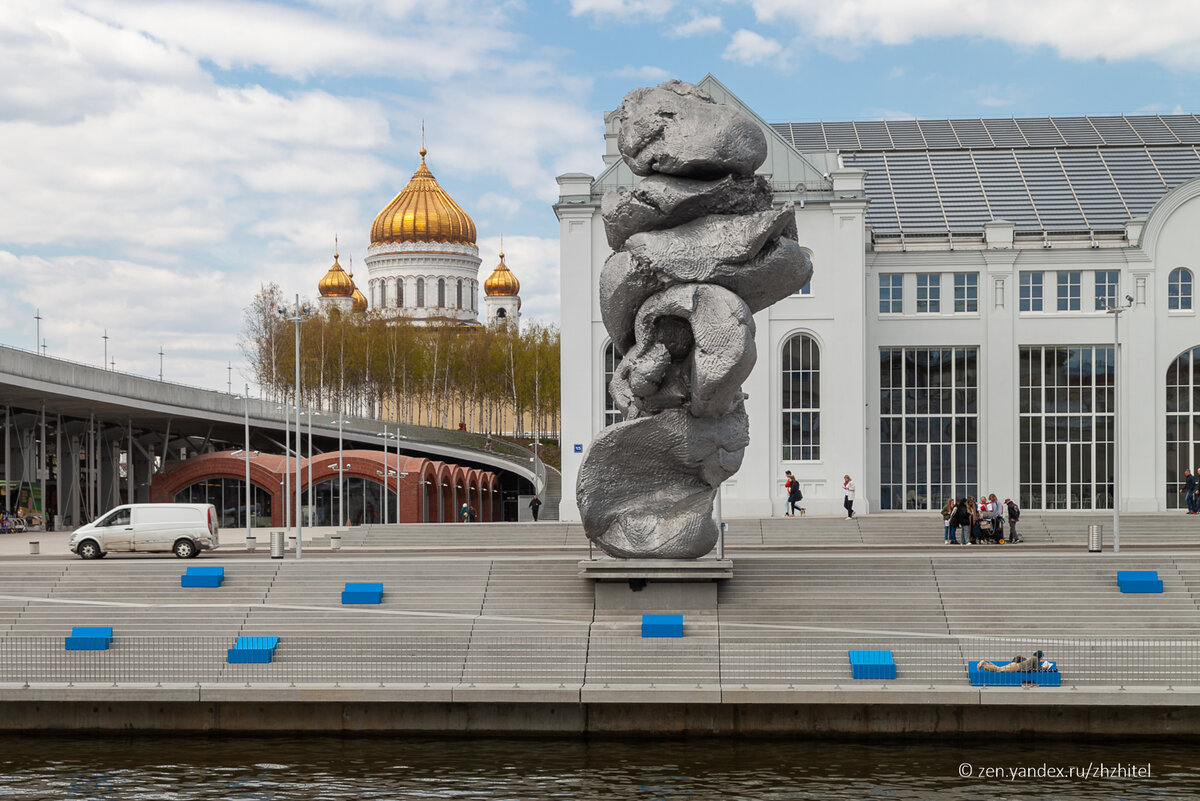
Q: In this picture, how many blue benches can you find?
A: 8